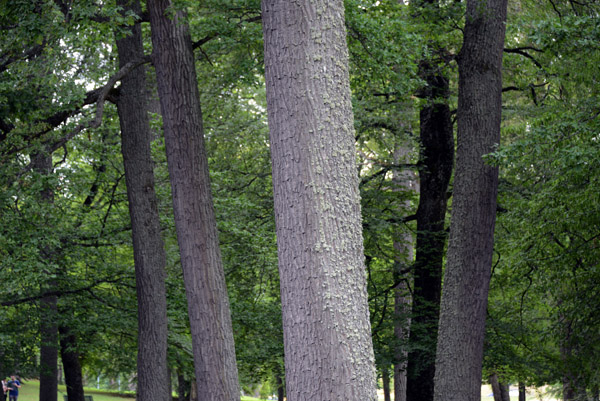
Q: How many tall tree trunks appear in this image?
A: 5